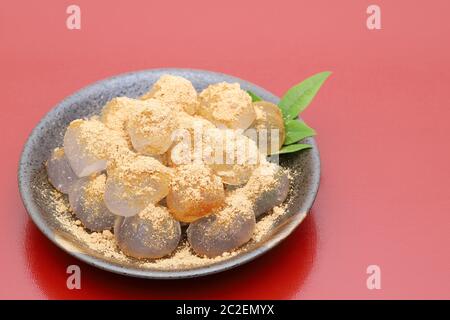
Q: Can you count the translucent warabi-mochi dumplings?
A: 15